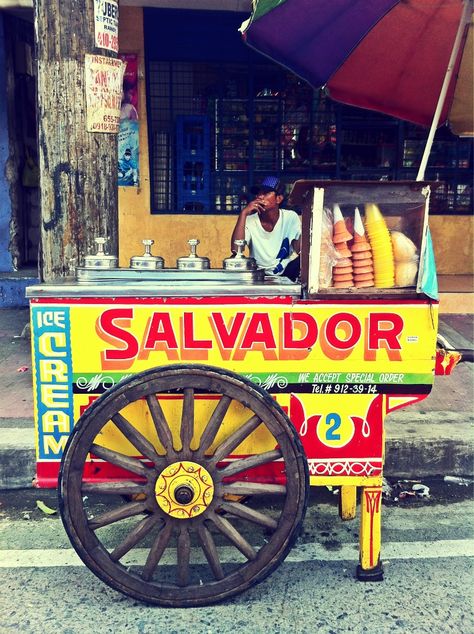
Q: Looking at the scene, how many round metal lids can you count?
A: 4